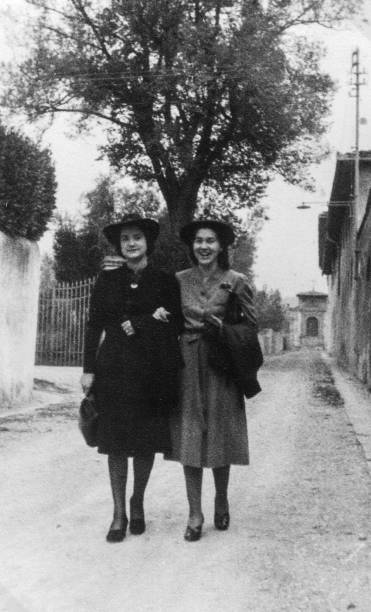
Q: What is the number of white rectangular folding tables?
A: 0